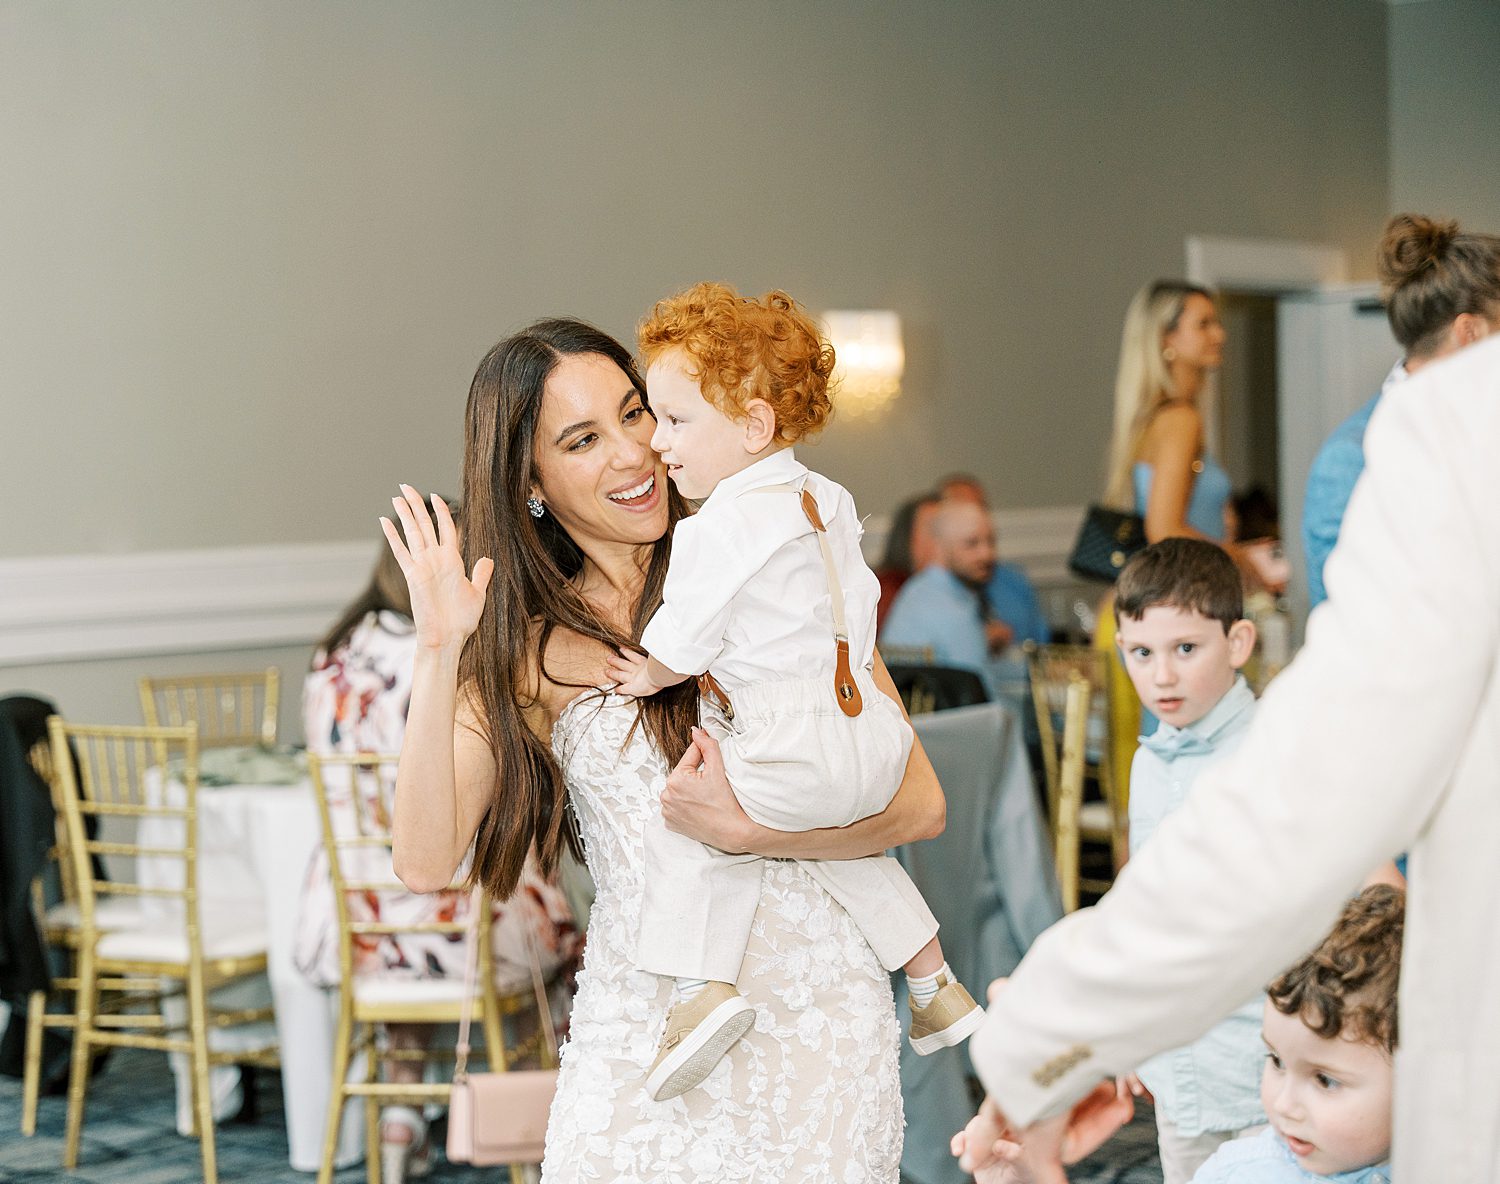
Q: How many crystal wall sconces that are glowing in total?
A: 1